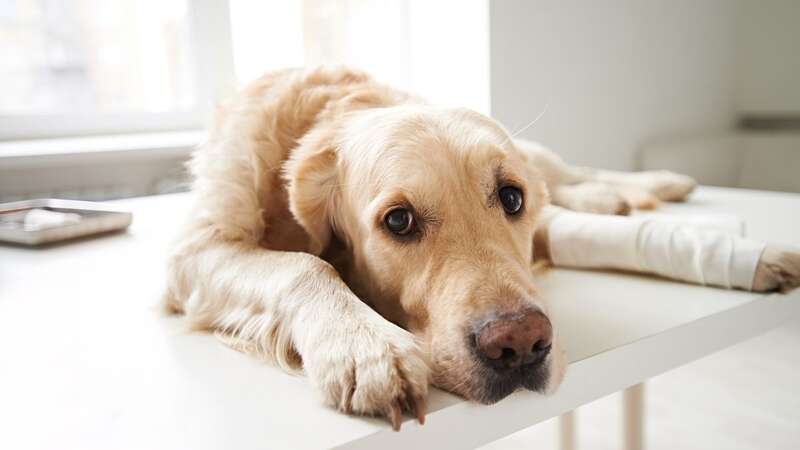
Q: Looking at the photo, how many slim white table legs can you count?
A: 2